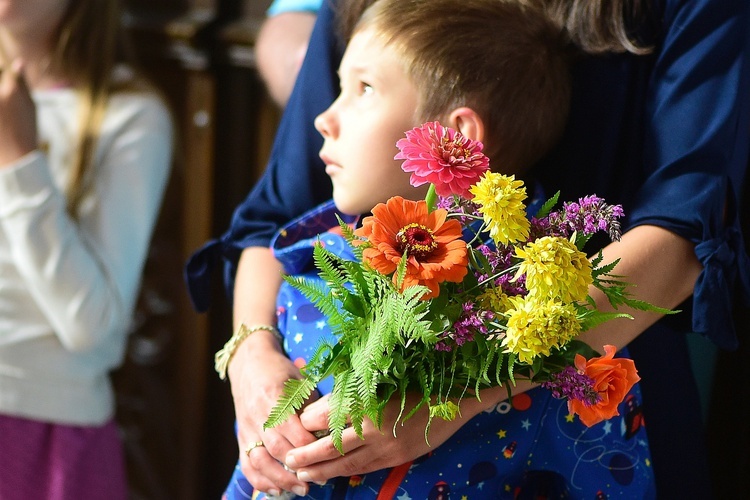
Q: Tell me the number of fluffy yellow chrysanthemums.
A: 3